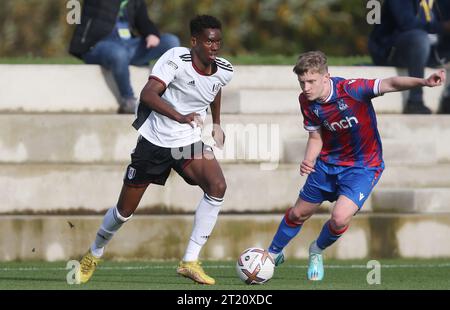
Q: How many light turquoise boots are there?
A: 2